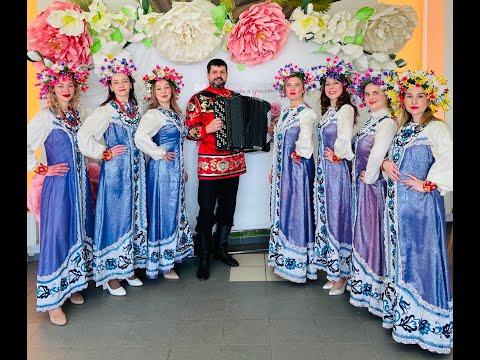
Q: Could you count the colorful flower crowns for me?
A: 7